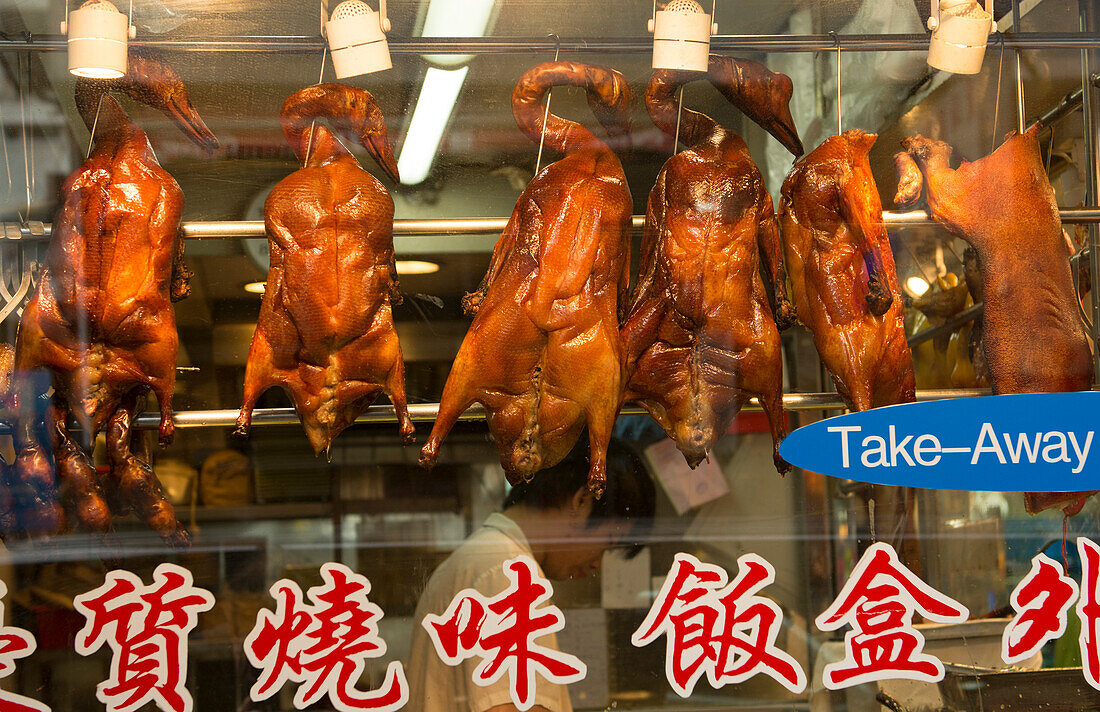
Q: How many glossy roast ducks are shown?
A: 5